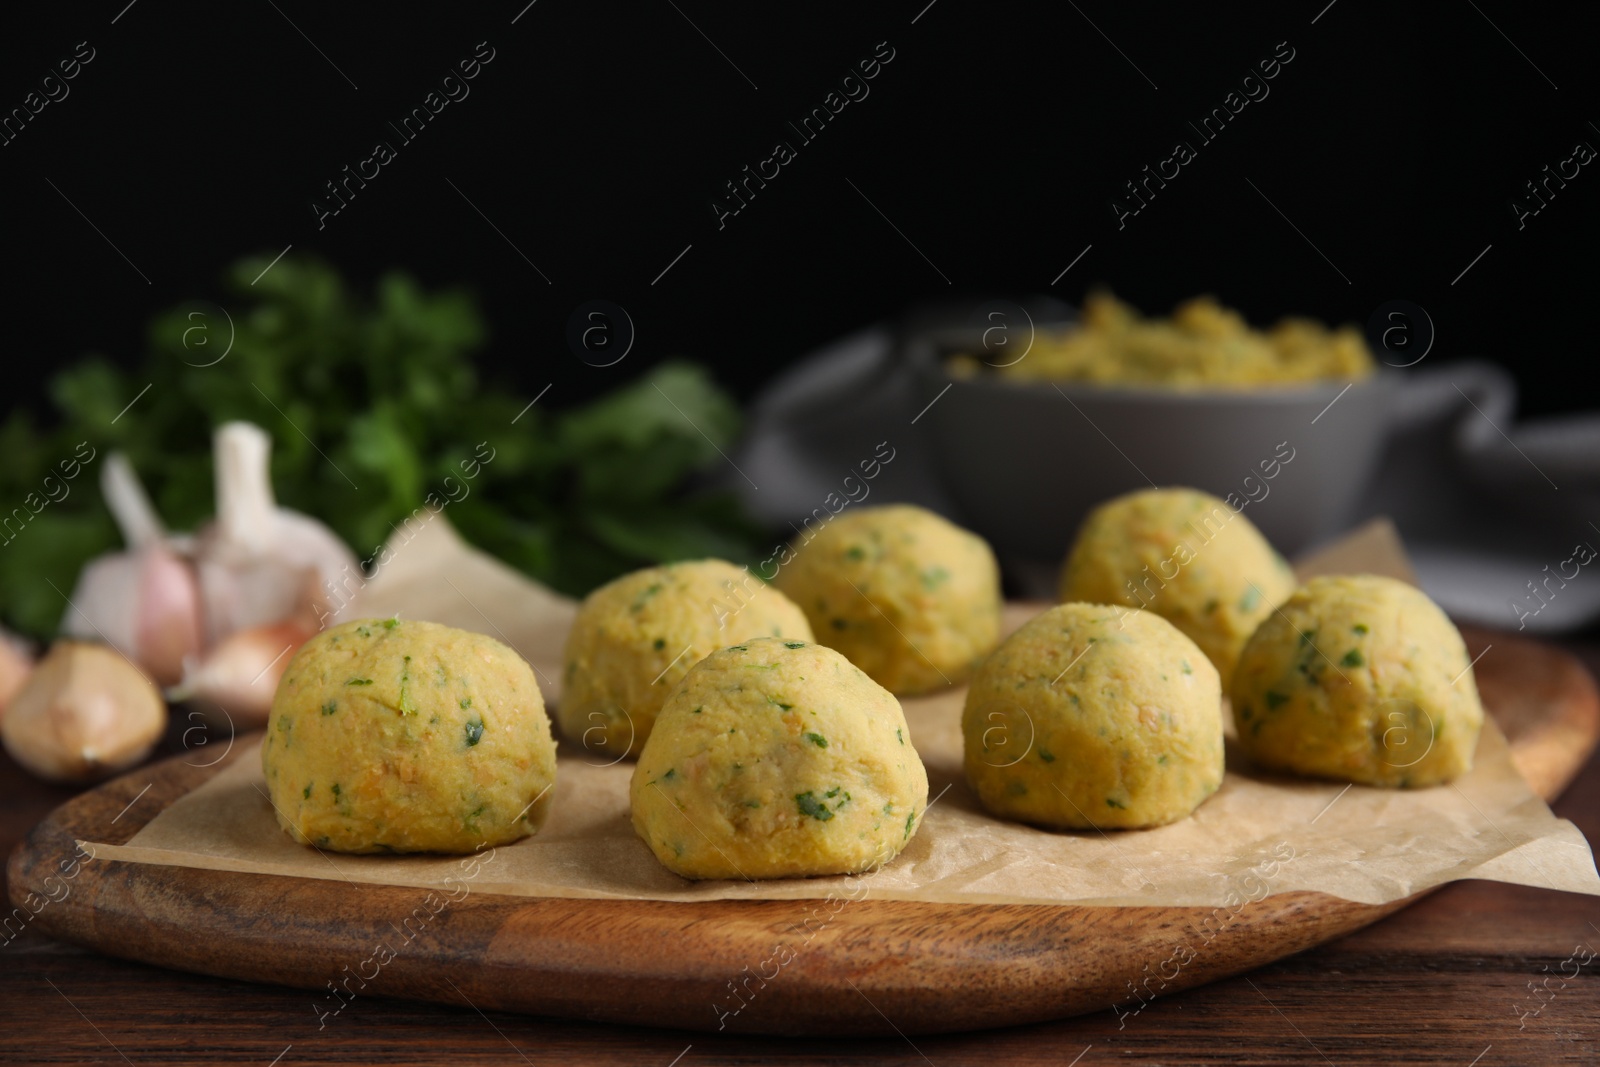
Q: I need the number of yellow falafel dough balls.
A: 7